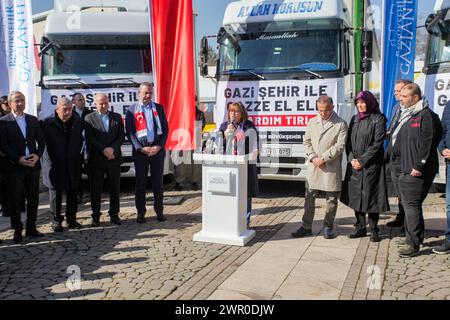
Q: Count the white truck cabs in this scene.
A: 3